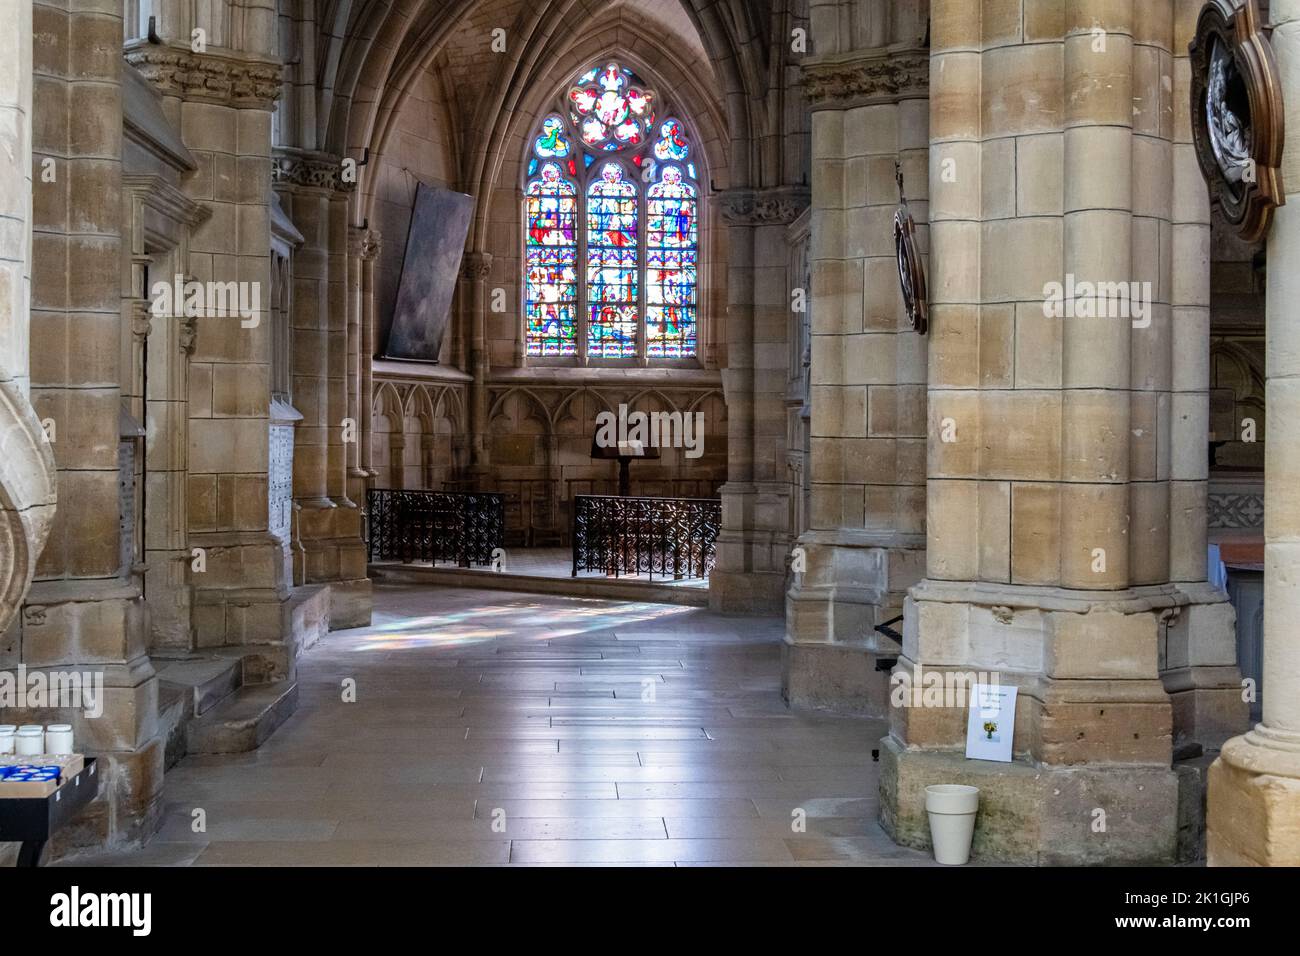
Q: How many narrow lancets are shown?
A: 3